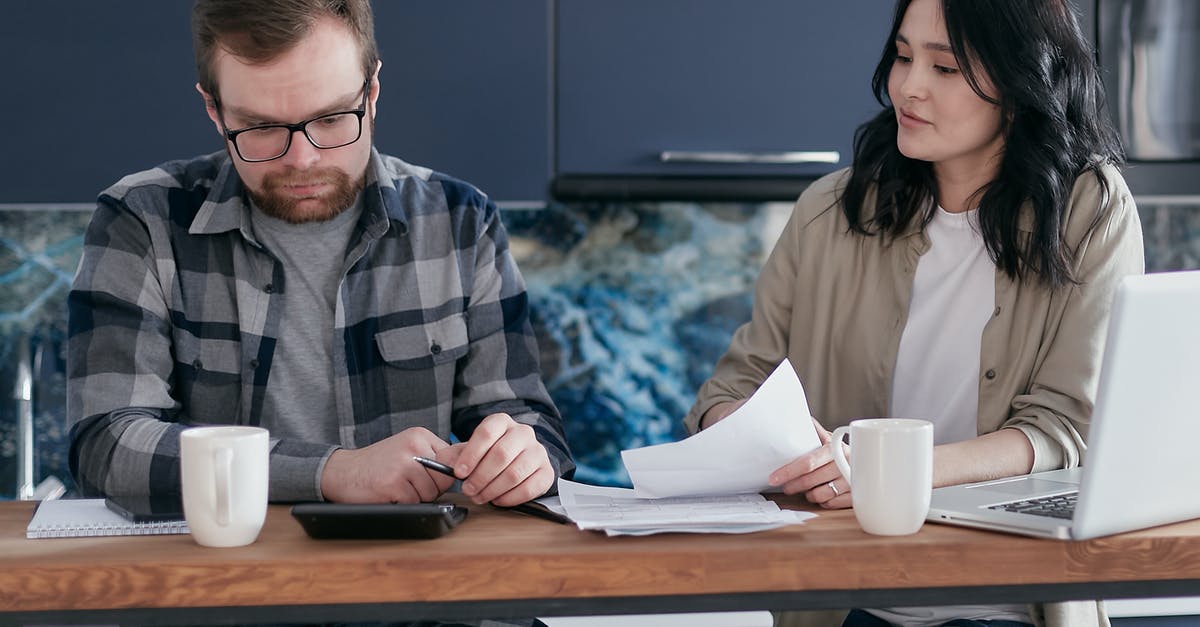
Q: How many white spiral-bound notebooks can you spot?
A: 1